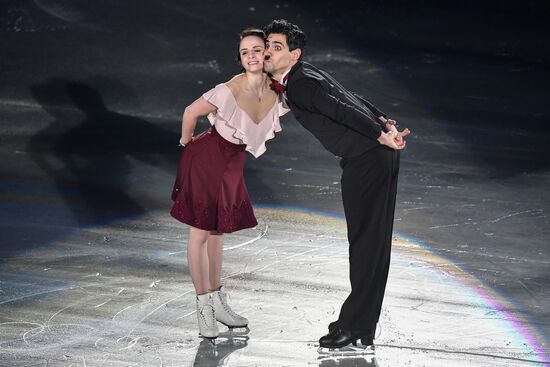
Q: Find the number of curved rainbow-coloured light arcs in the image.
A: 1